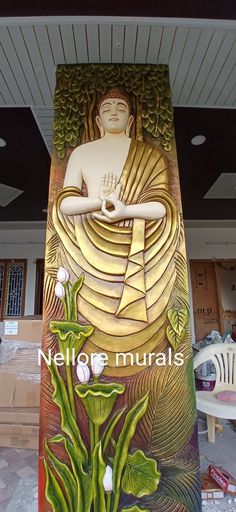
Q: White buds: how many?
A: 5